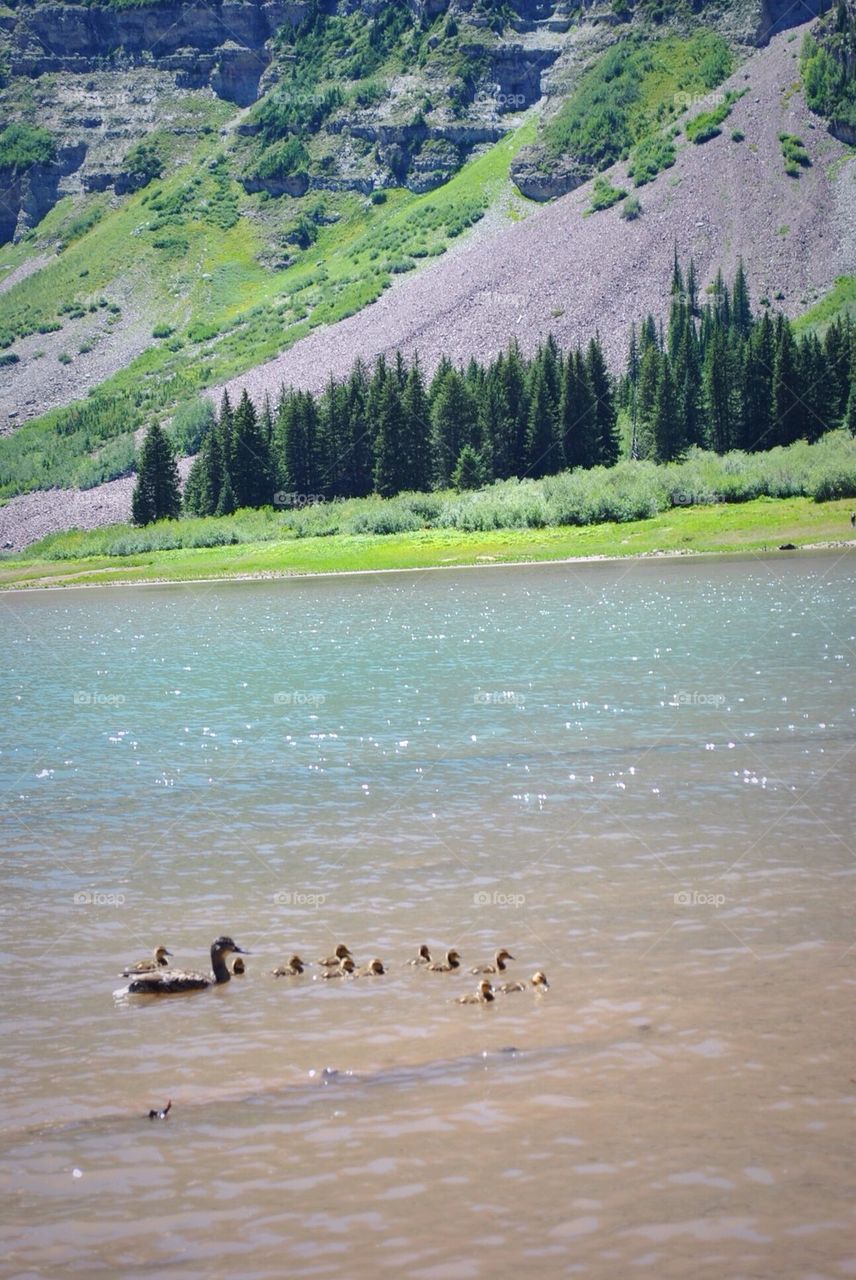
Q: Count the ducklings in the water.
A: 11